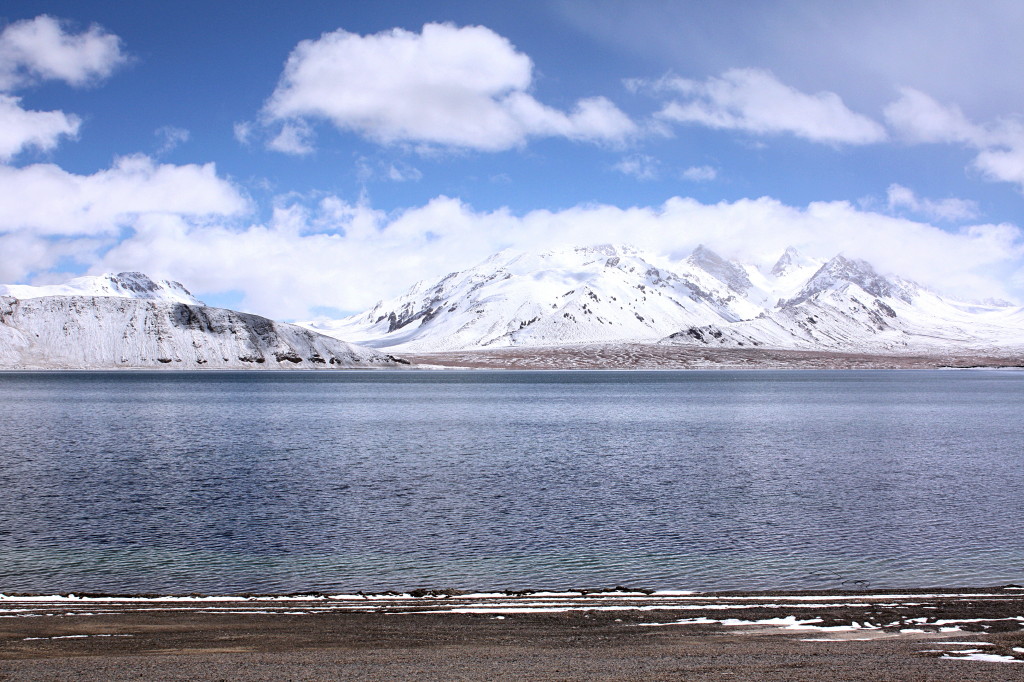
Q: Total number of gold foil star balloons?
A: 0